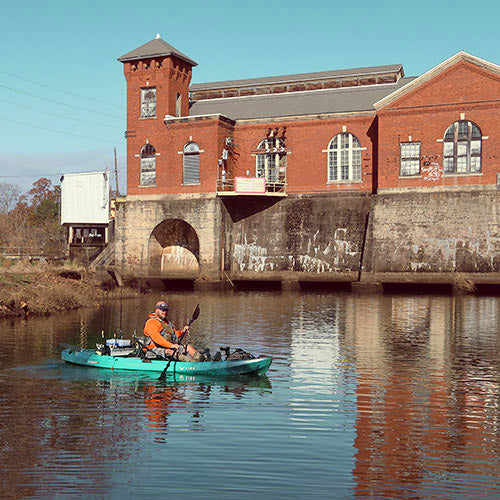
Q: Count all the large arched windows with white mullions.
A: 3